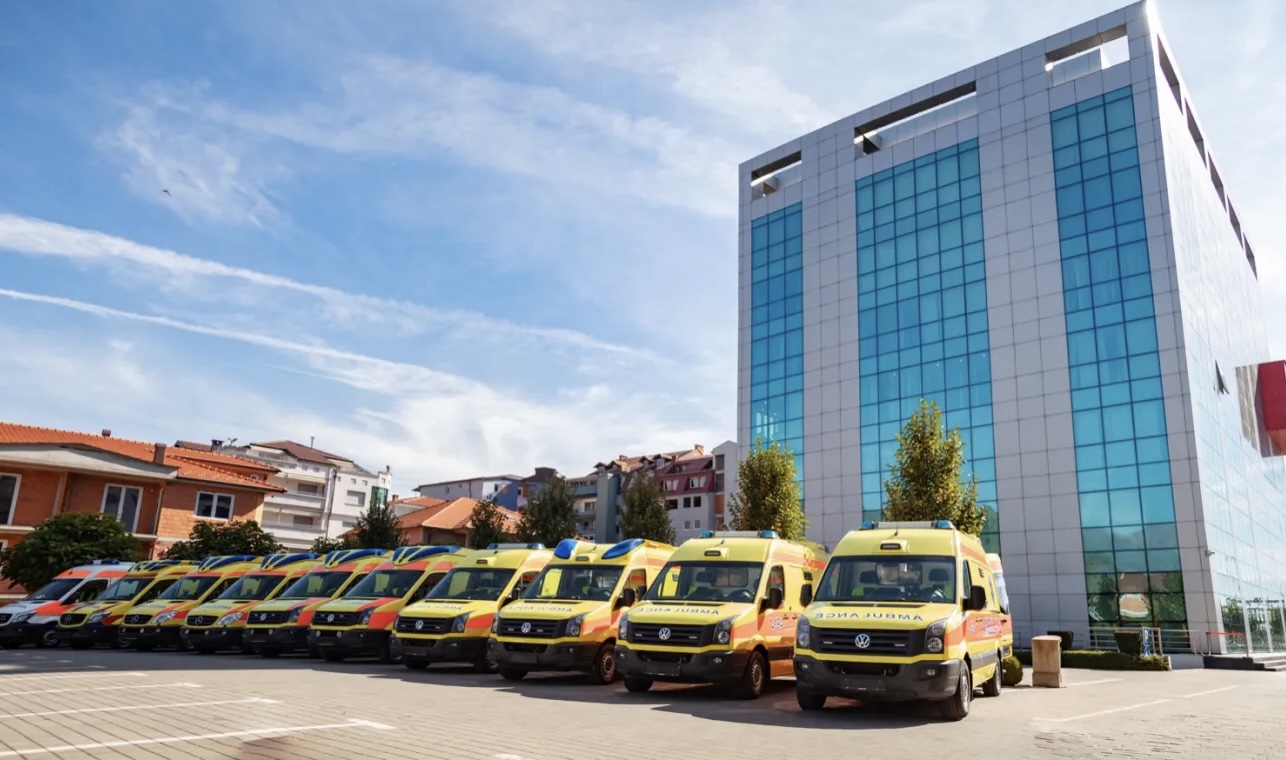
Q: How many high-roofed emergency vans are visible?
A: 10